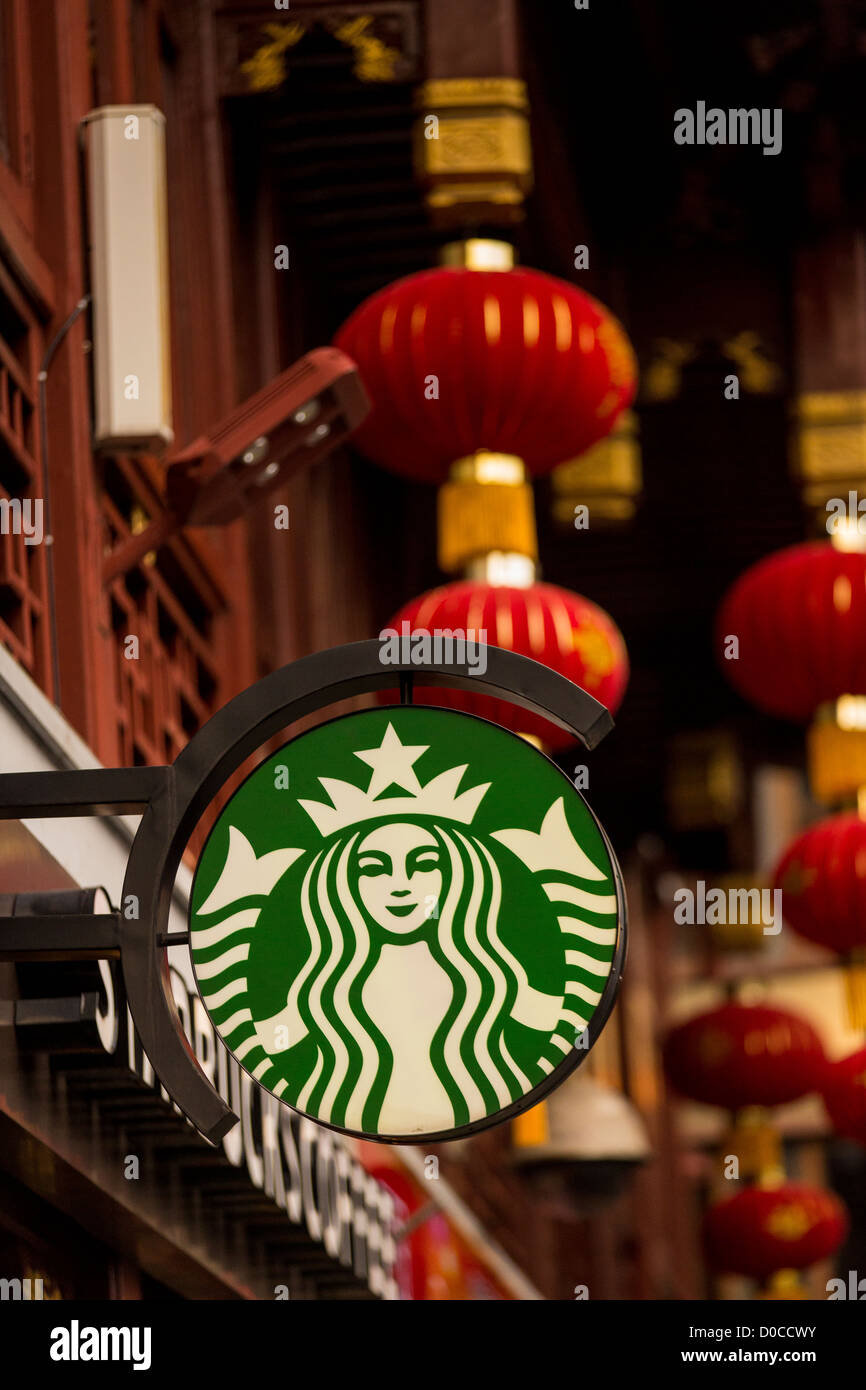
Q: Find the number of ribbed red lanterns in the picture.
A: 7